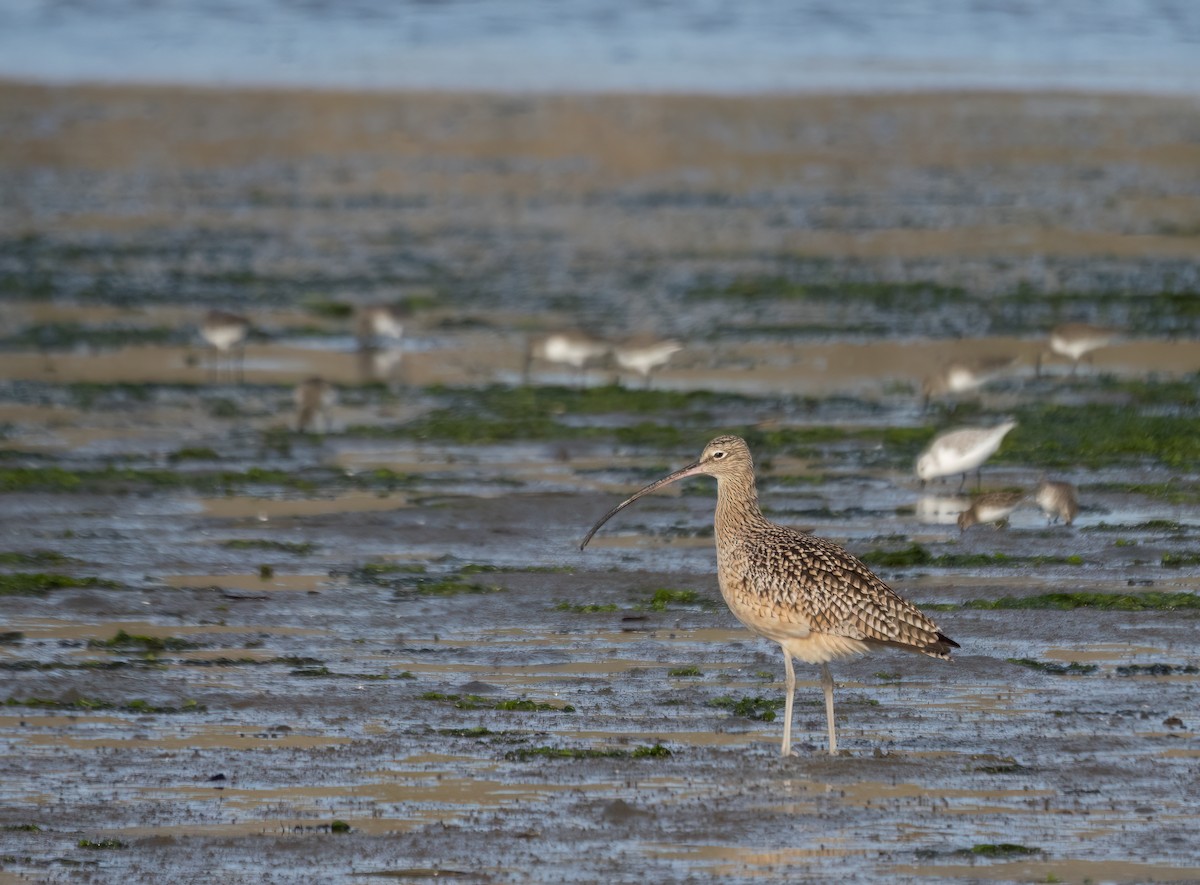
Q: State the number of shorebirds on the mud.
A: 11